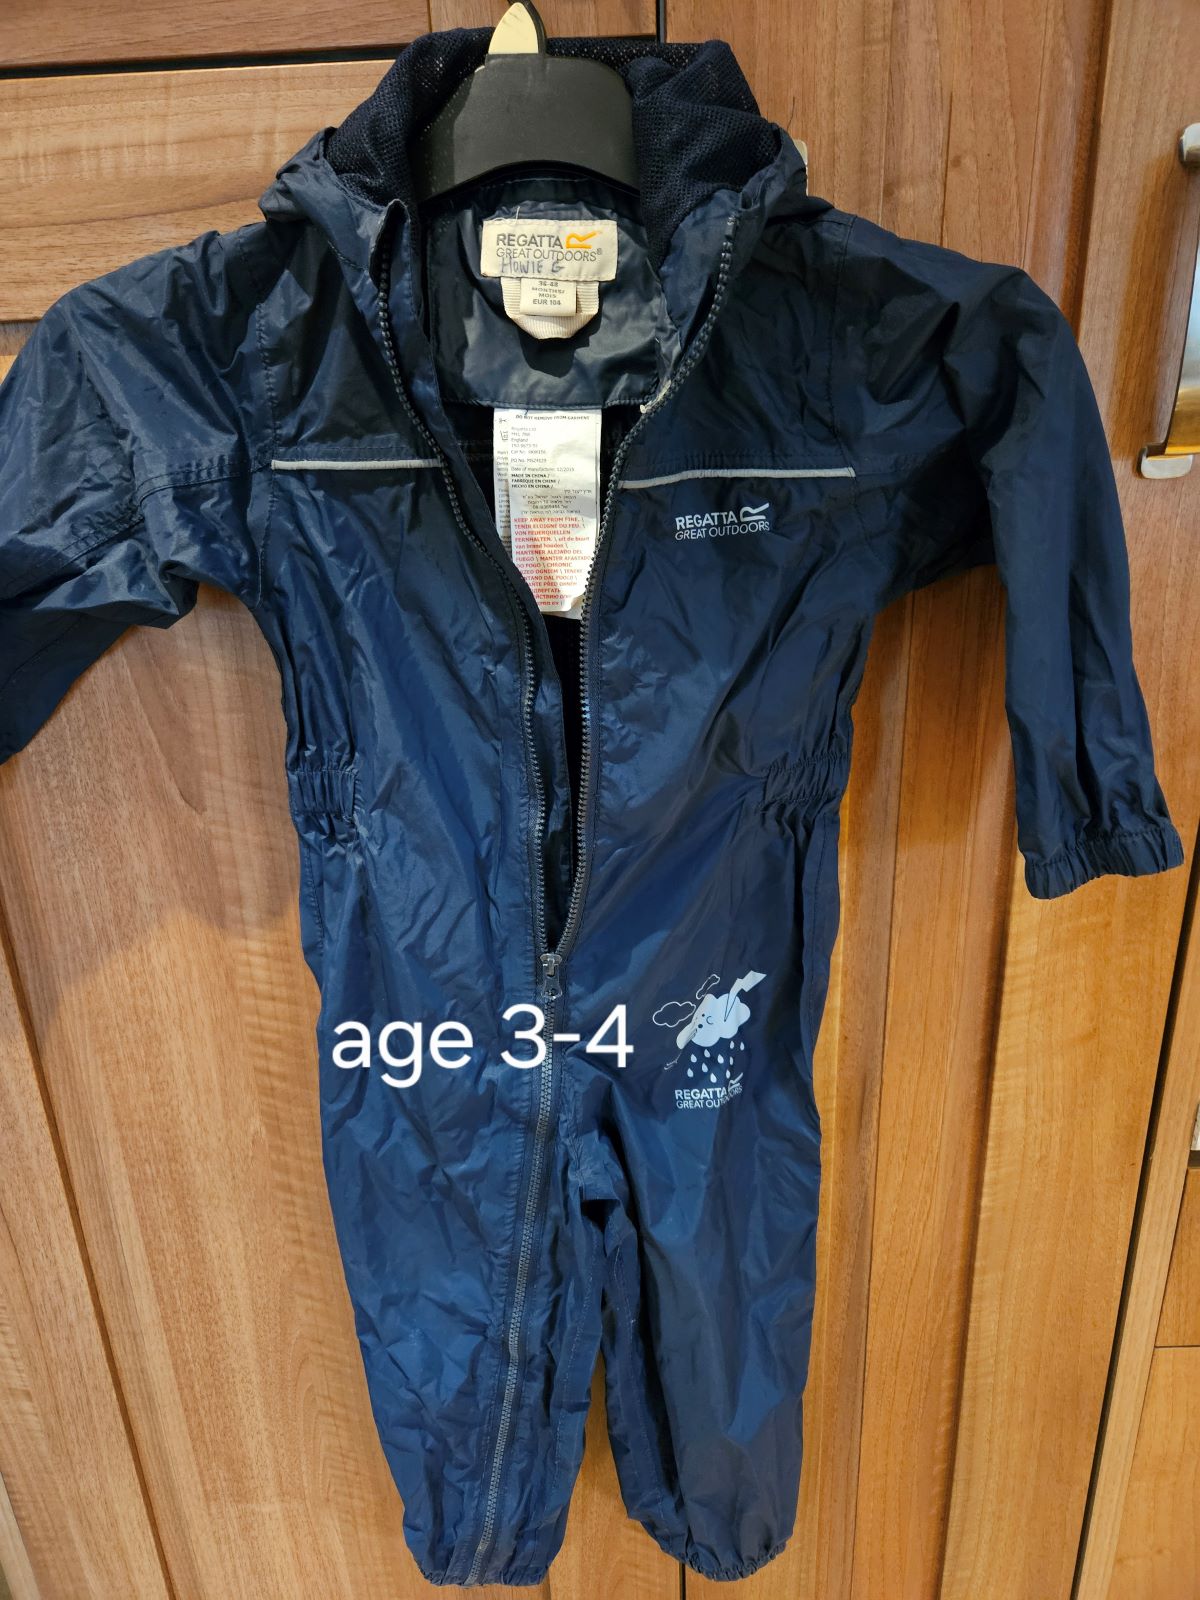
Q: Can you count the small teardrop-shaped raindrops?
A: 10